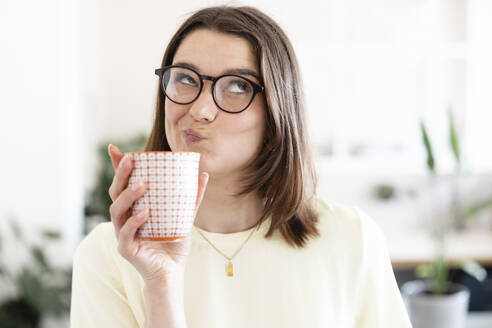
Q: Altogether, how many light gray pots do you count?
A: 1